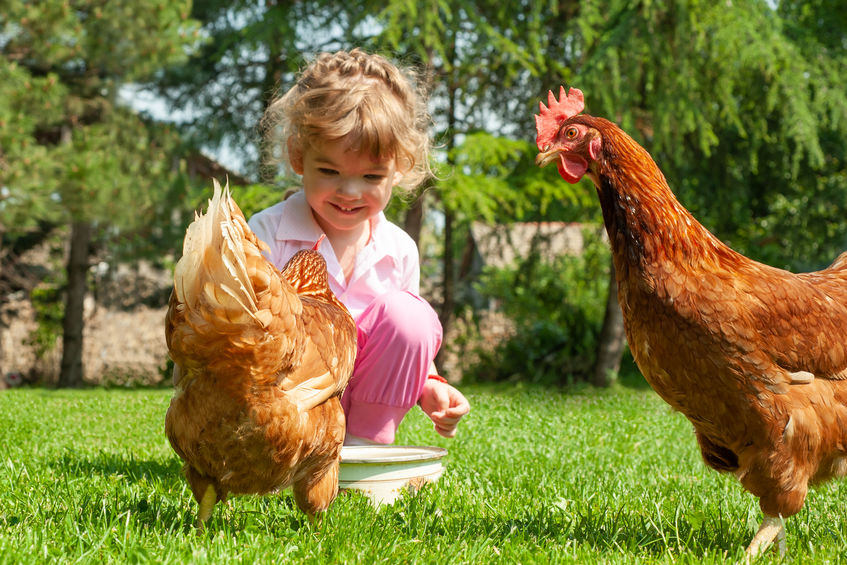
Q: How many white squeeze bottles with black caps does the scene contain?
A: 0